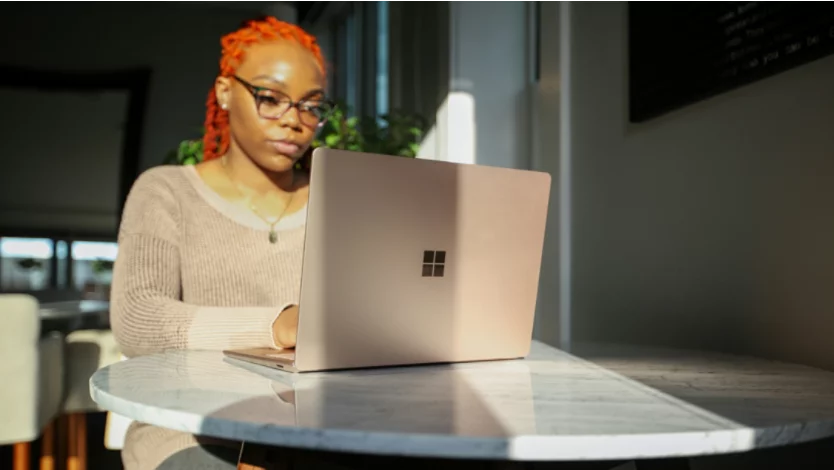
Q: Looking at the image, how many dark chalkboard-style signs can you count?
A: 1